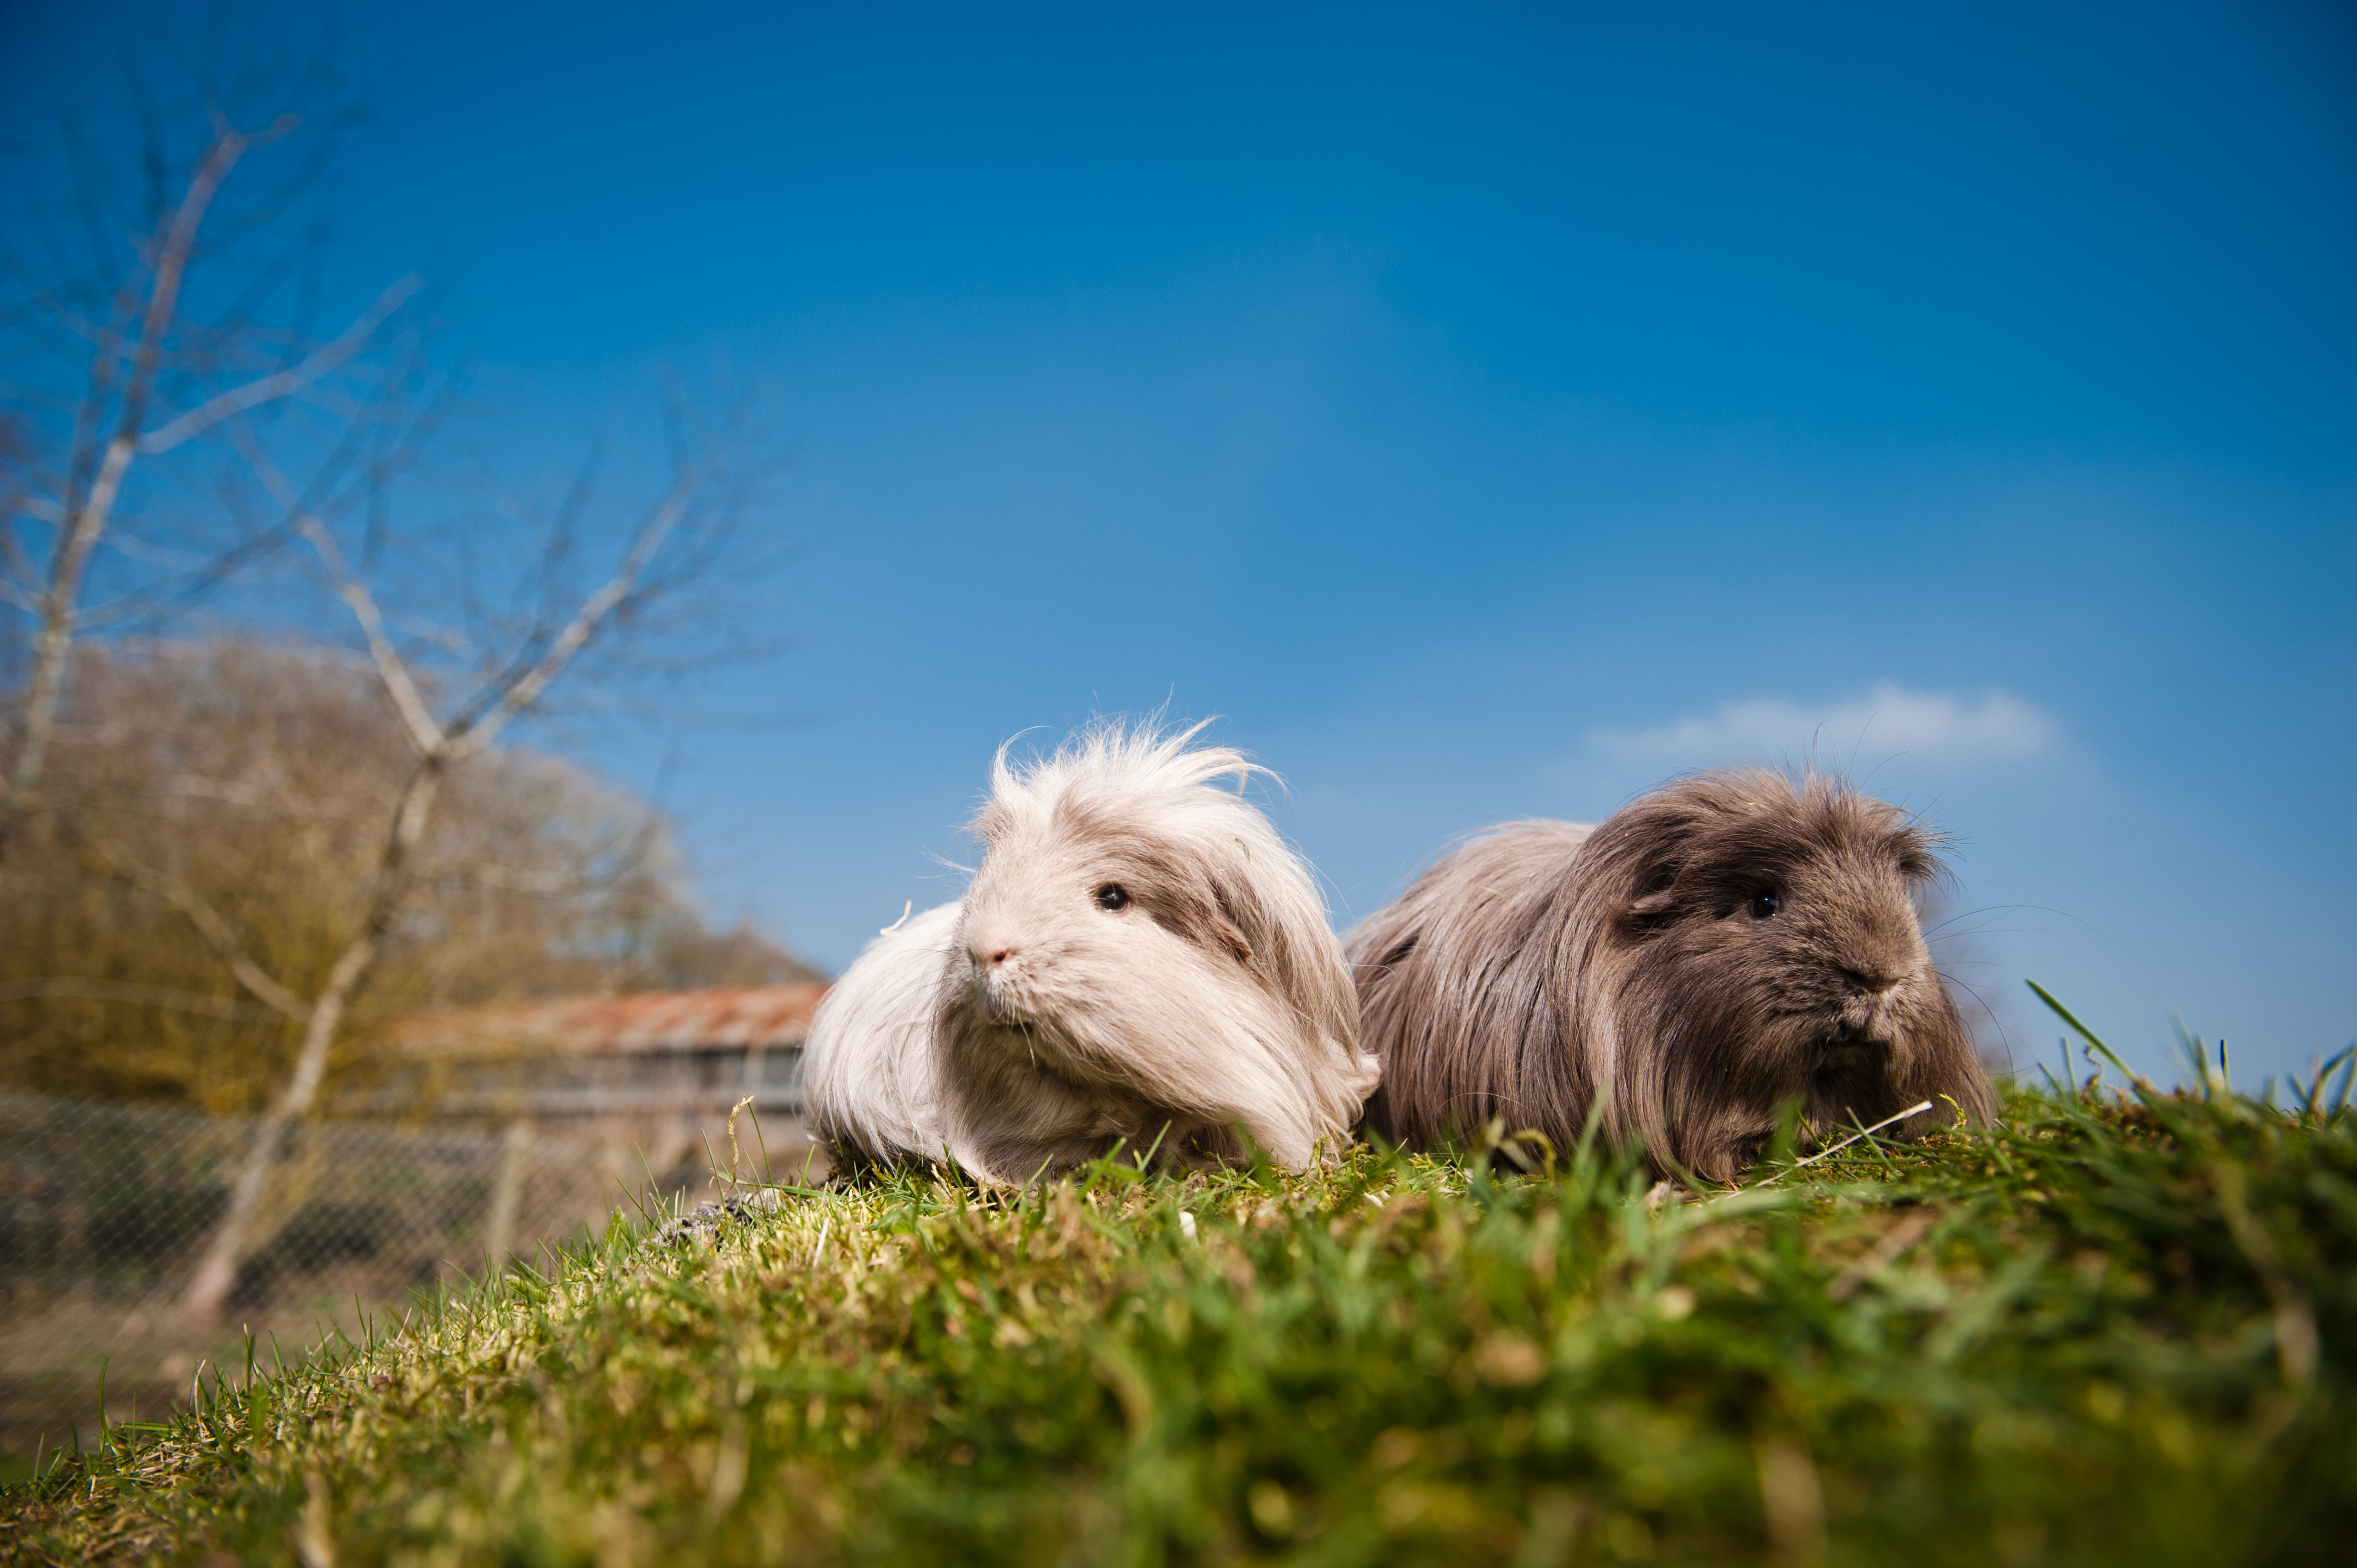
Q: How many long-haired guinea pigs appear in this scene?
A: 2